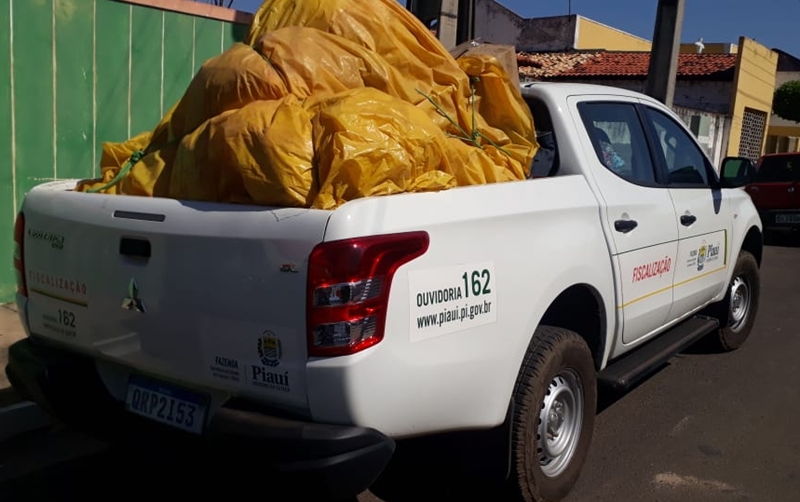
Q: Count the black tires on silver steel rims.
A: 2